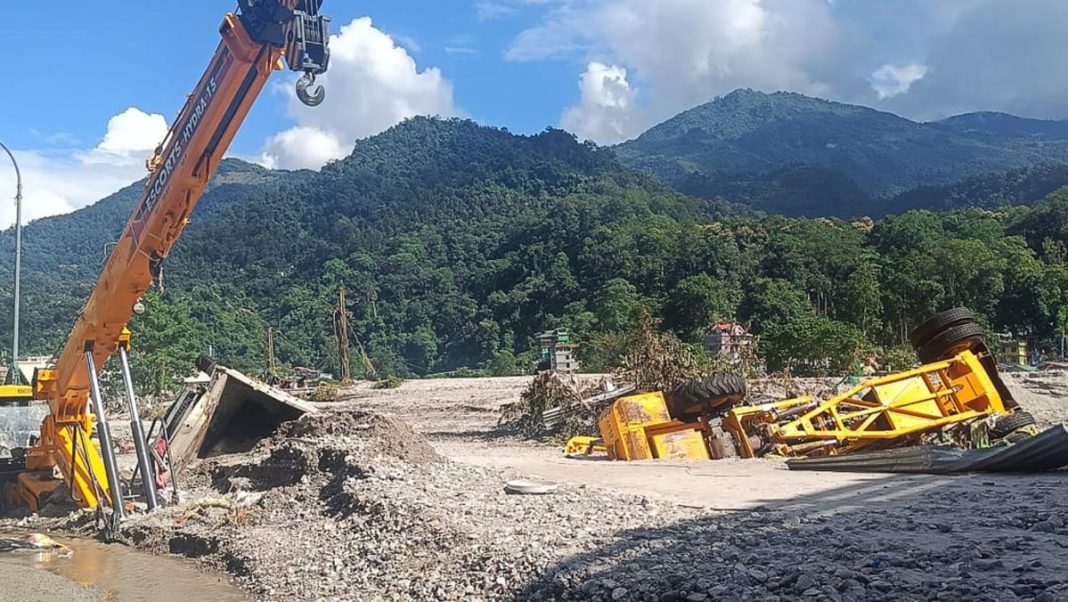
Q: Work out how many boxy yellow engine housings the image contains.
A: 1